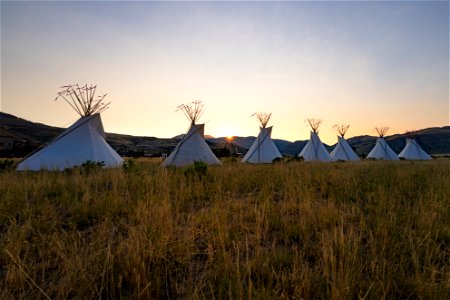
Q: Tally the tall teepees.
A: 7